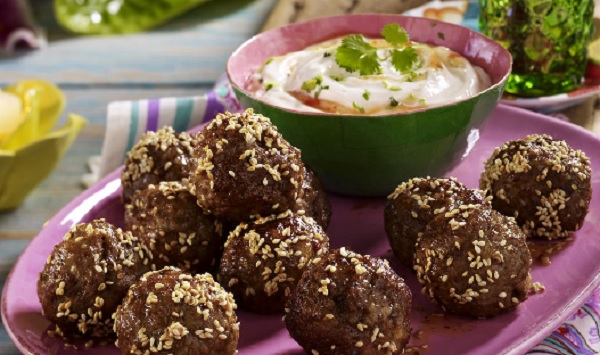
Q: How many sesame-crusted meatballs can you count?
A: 11